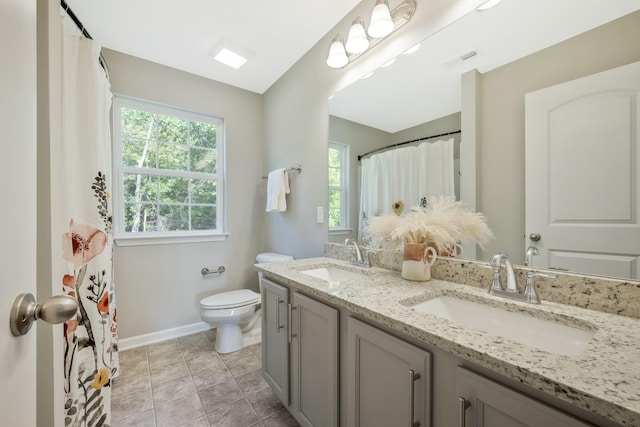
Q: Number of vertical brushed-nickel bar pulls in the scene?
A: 4